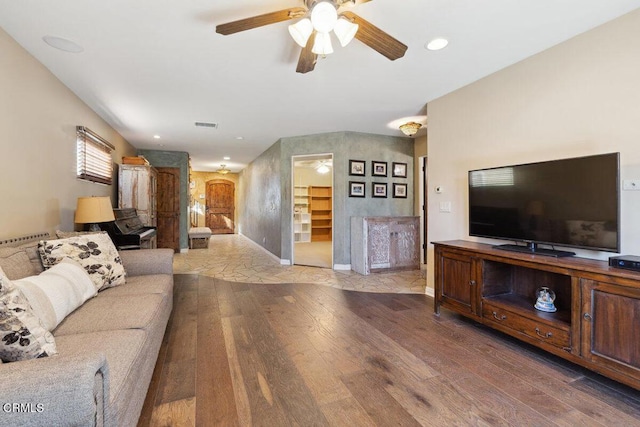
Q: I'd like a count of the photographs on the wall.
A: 6